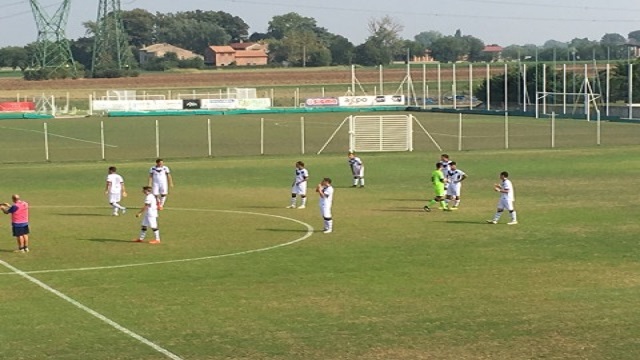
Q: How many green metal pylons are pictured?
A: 2